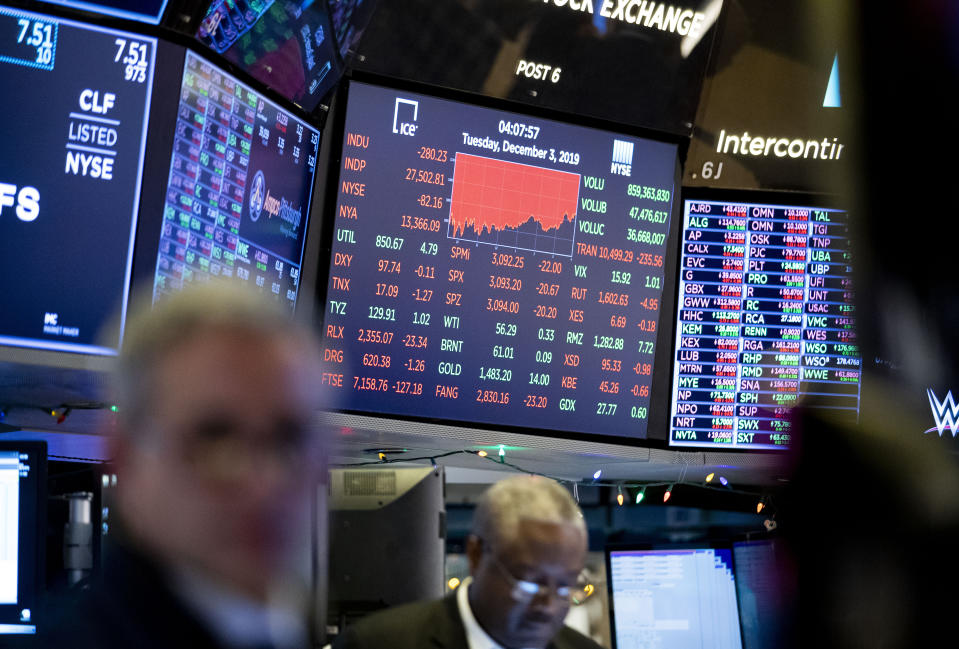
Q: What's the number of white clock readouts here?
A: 1